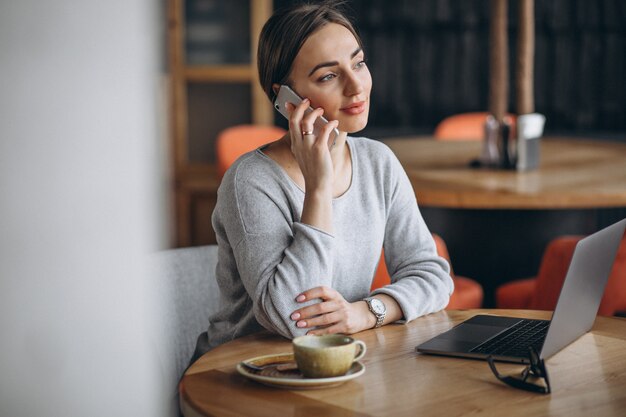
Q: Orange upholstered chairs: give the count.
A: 4